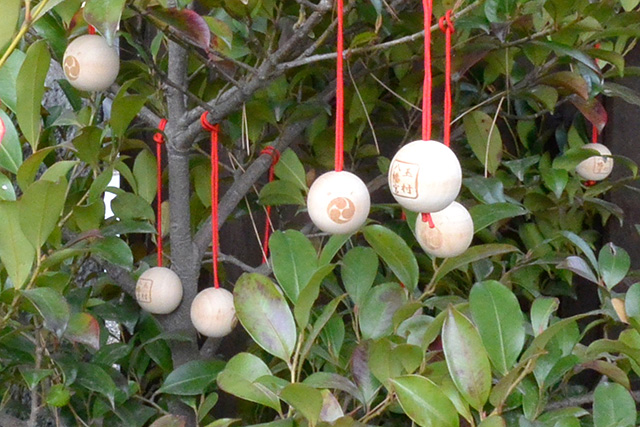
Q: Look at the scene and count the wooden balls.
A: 7